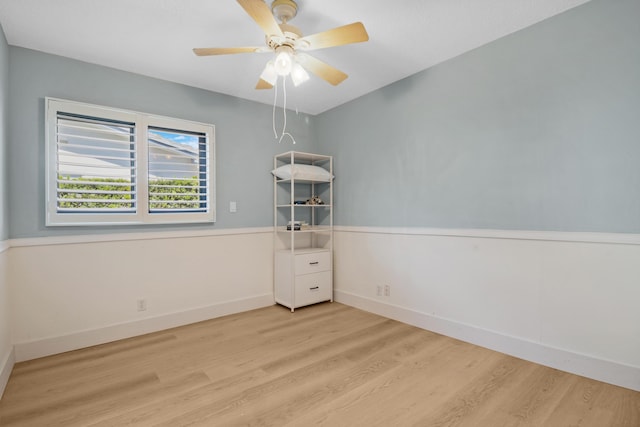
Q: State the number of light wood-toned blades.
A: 5